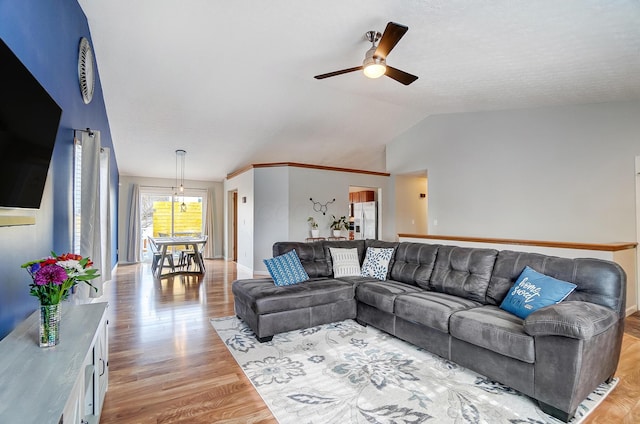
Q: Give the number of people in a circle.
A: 0